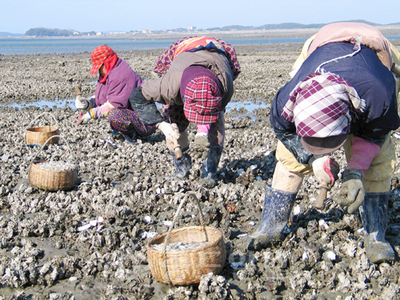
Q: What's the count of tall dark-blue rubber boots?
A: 4